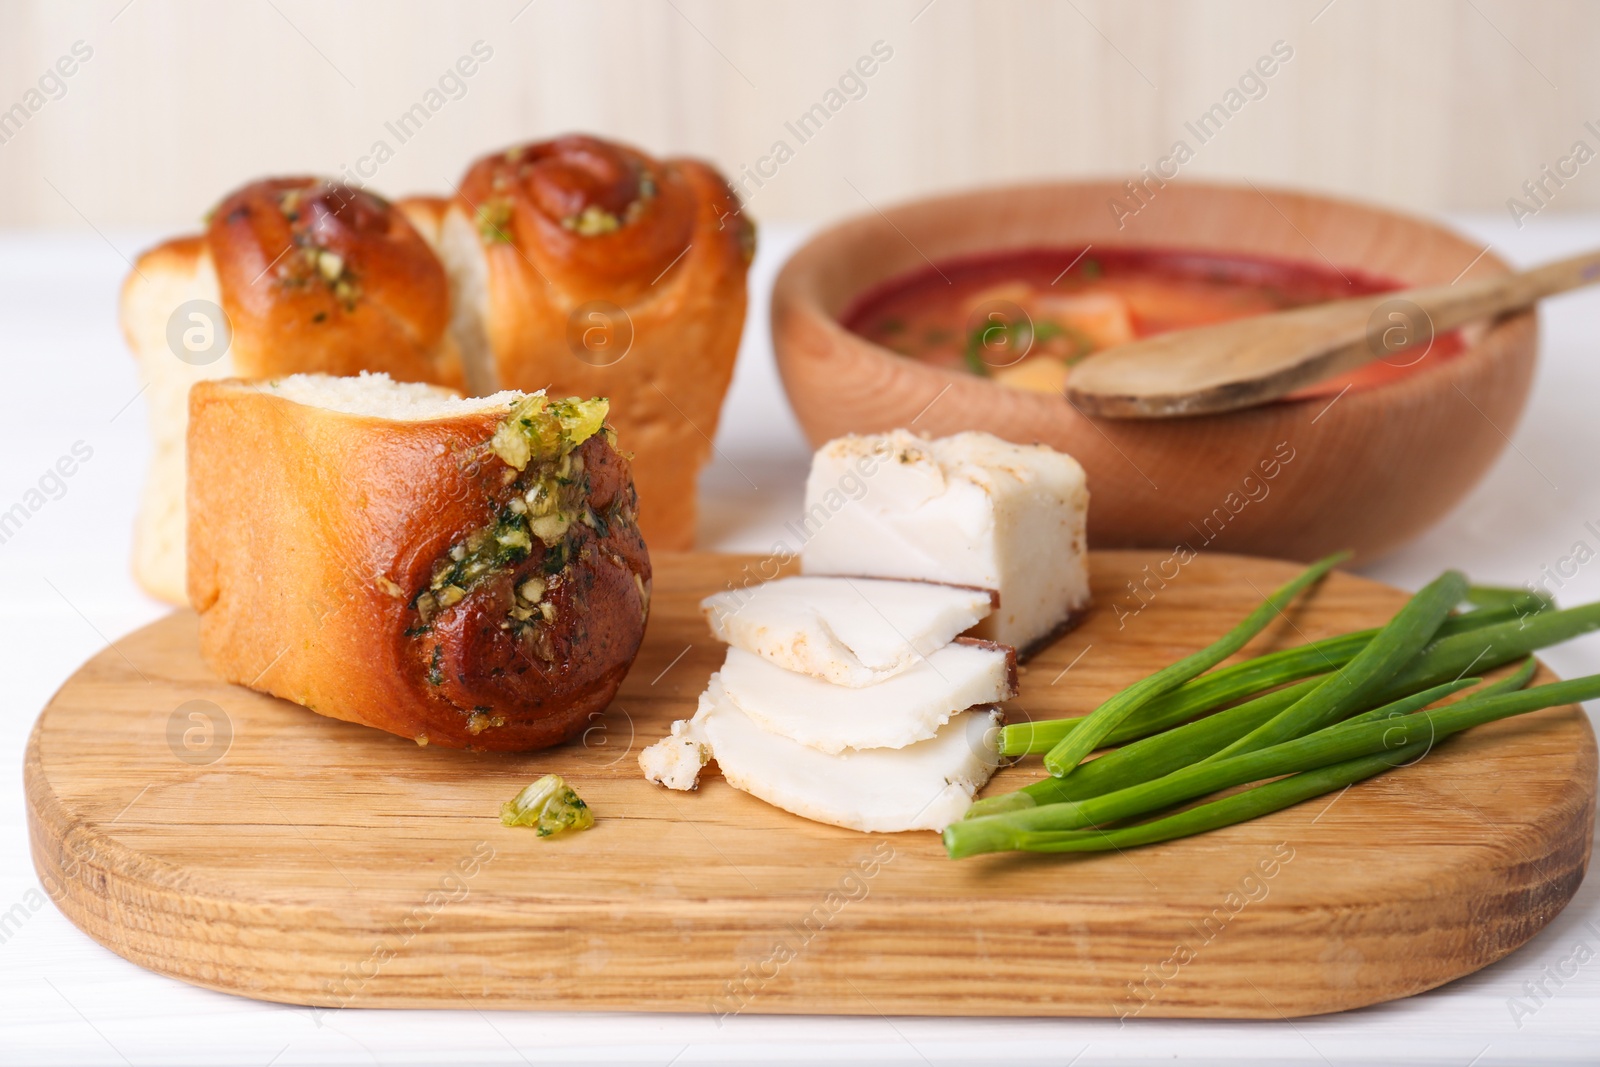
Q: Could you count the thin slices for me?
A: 3